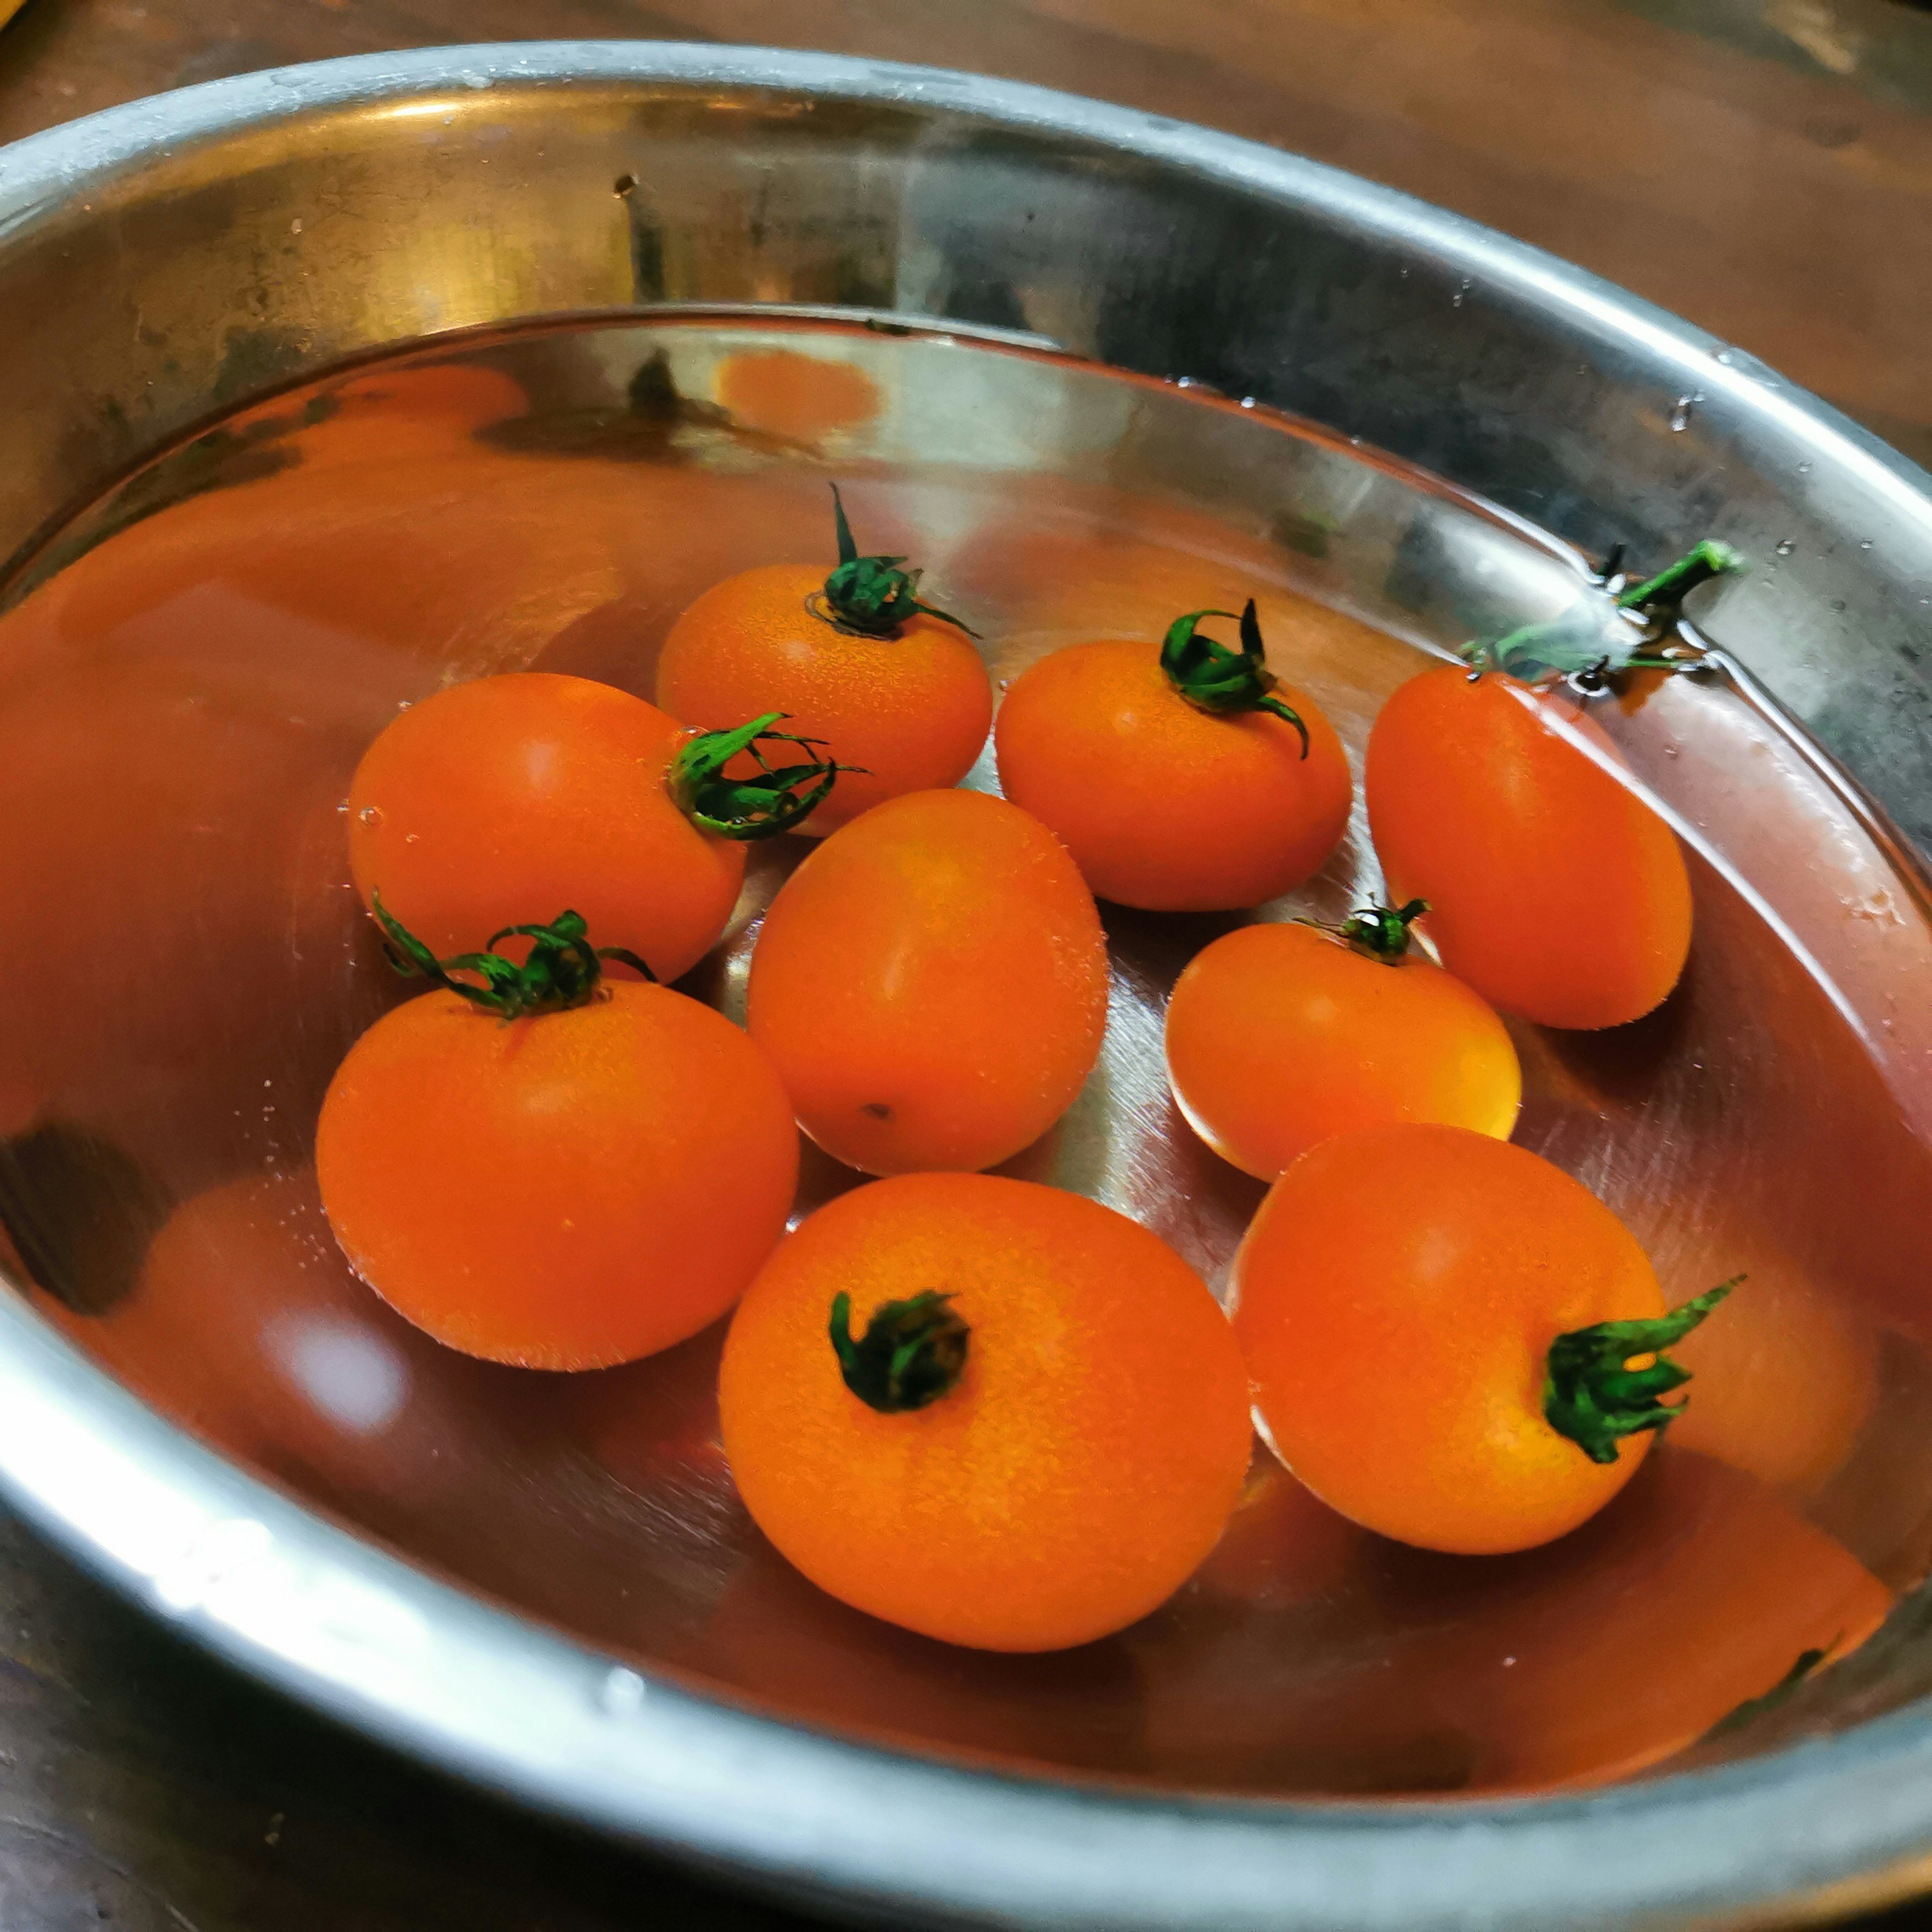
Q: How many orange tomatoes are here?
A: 9